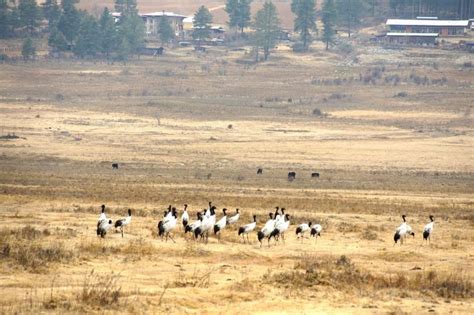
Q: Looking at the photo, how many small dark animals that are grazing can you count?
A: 4